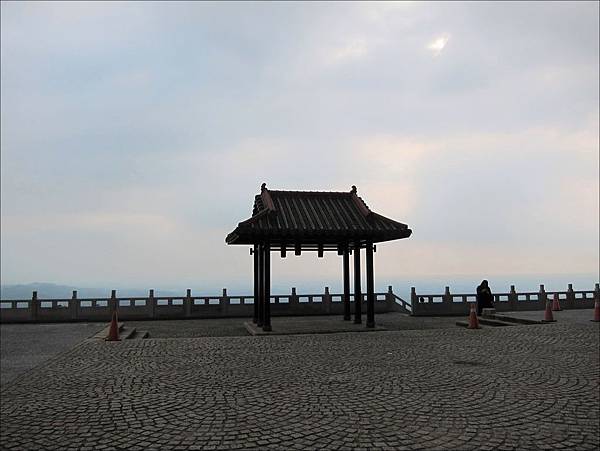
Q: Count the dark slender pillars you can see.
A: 6